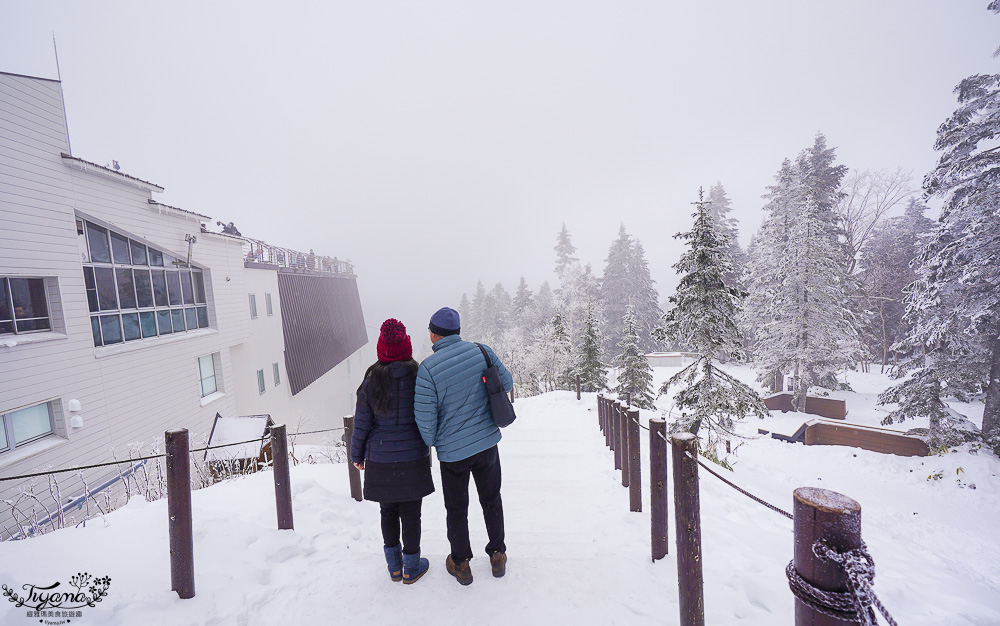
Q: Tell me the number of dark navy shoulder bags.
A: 1